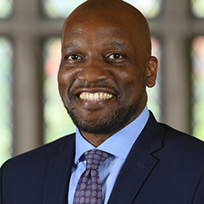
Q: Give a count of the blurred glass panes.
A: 8